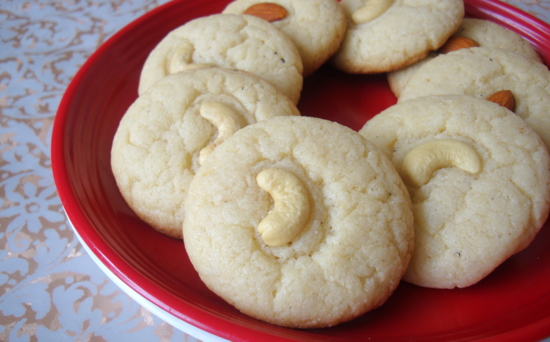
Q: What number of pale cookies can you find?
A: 8